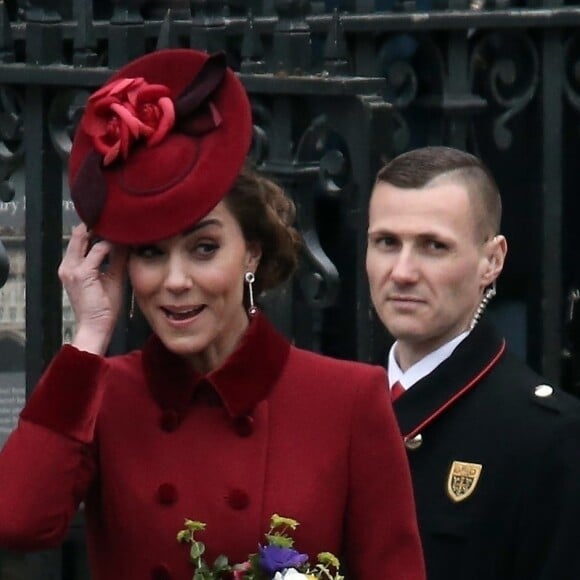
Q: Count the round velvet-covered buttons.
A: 5